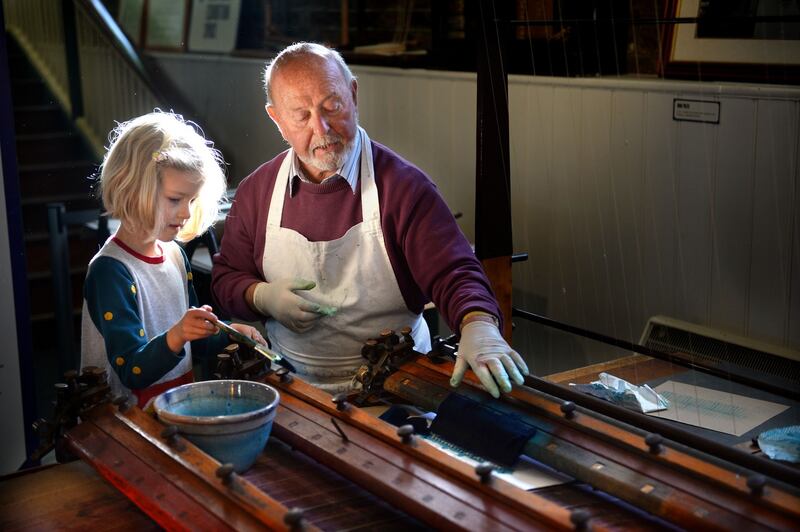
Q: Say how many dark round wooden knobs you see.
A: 12